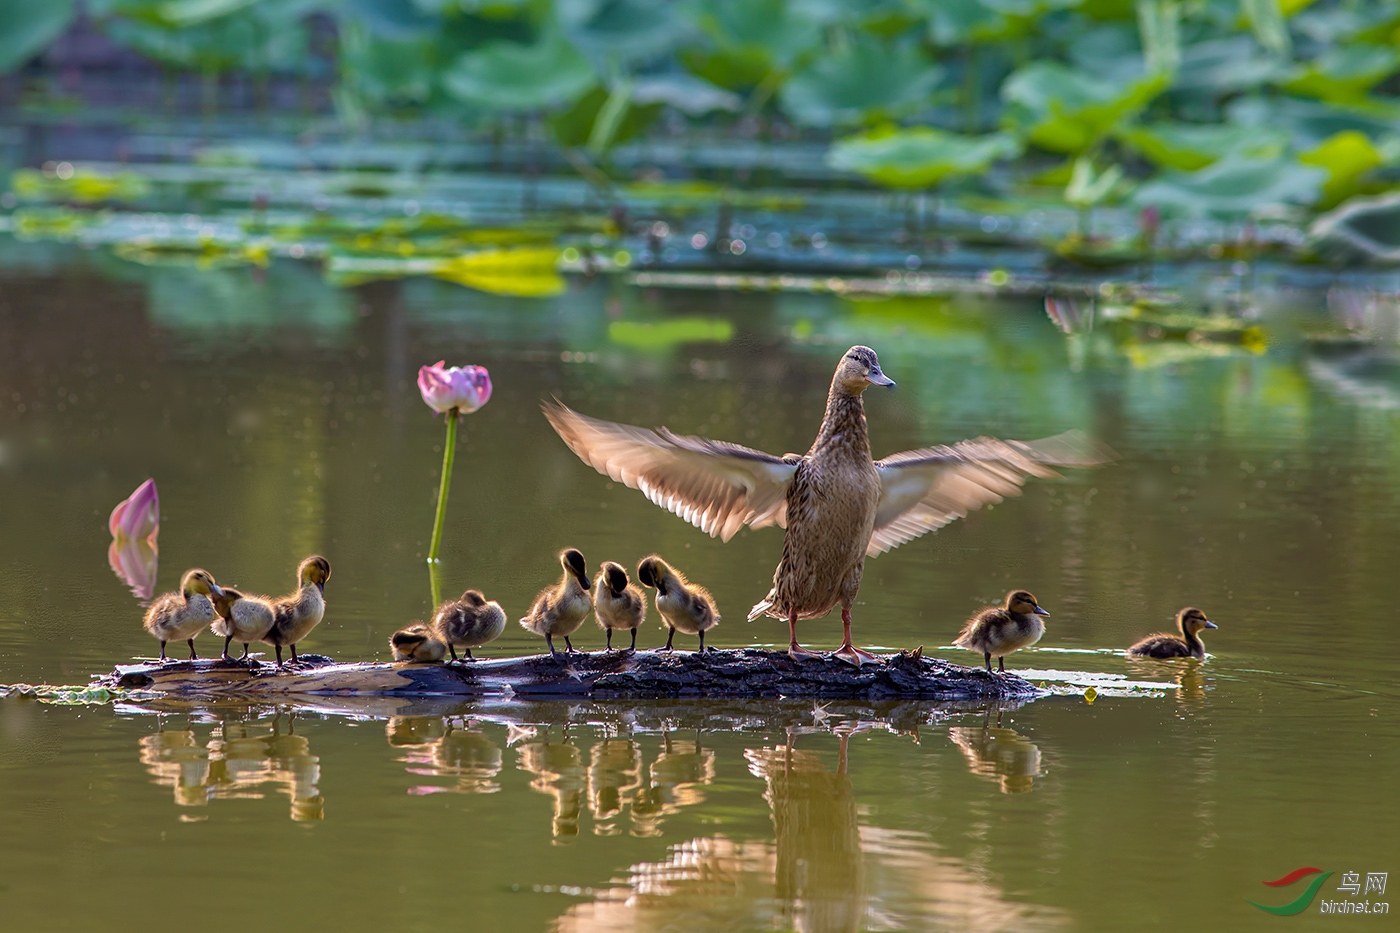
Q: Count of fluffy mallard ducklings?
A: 10